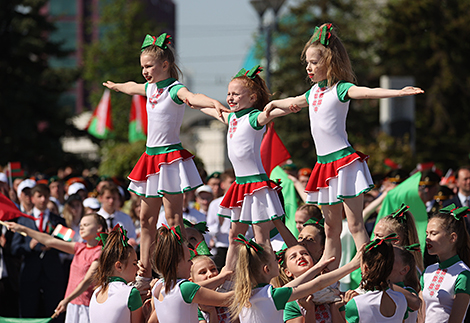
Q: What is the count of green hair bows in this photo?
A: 14